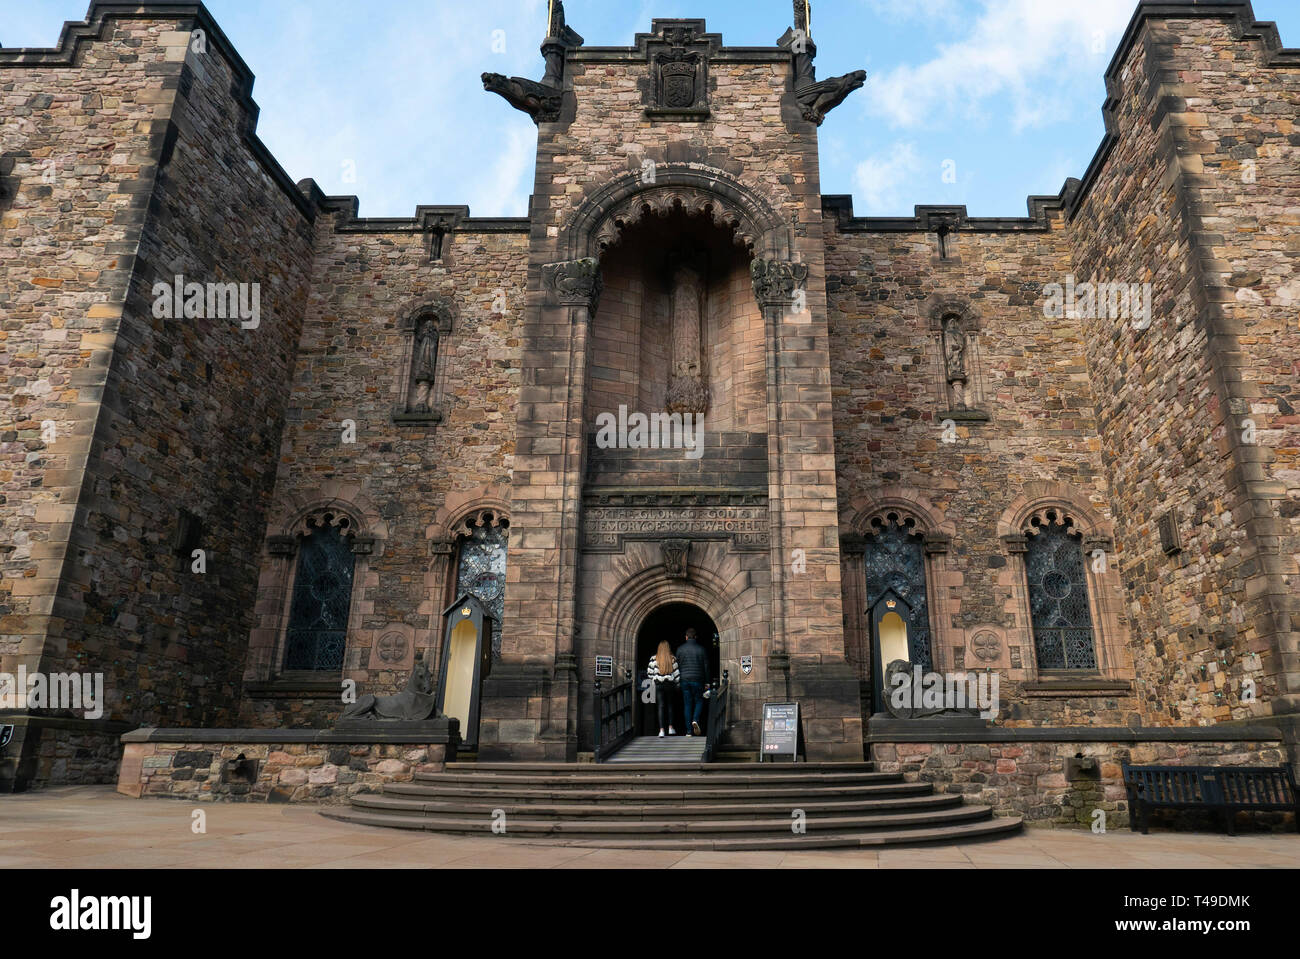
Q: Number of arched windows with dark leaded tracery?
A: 4